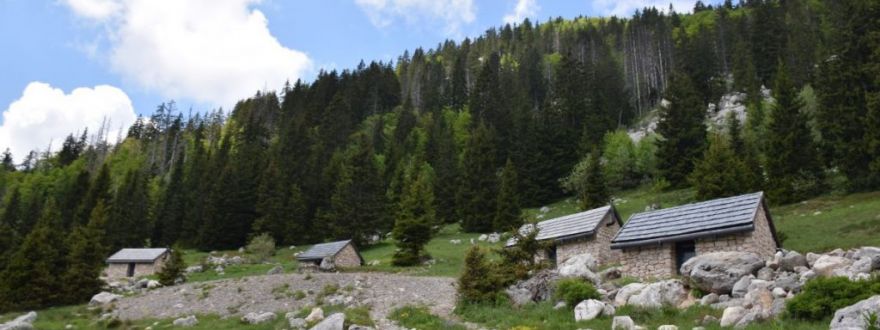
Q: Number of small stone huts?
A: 4